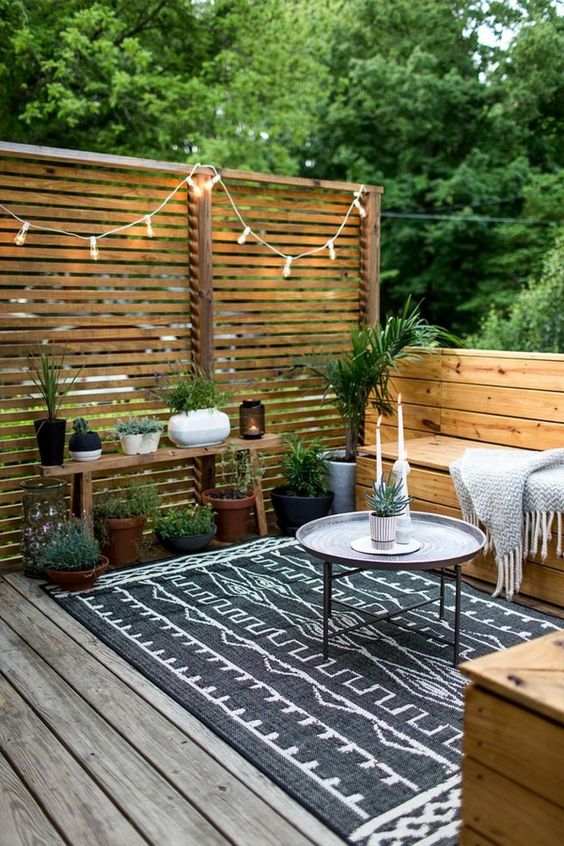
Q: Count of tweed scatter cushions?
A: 0